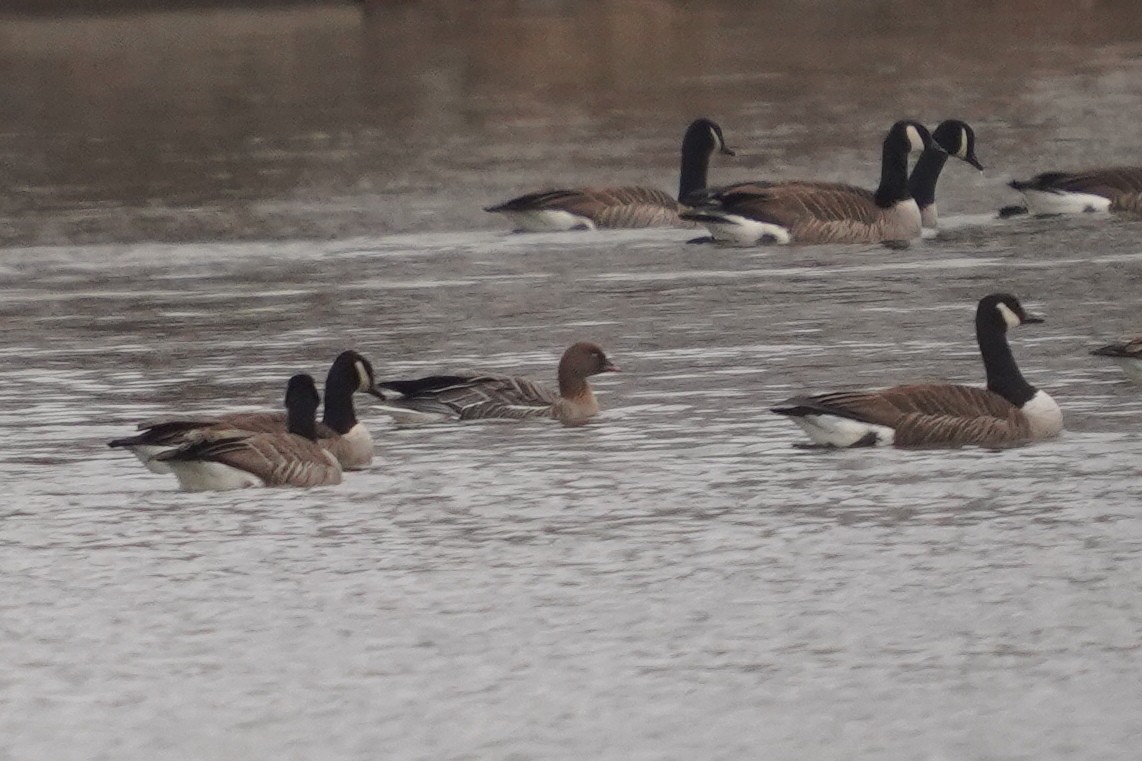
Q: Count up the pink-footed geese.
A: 1